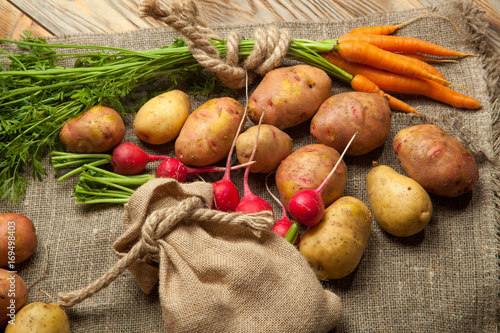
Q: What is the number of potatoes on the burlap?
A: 13